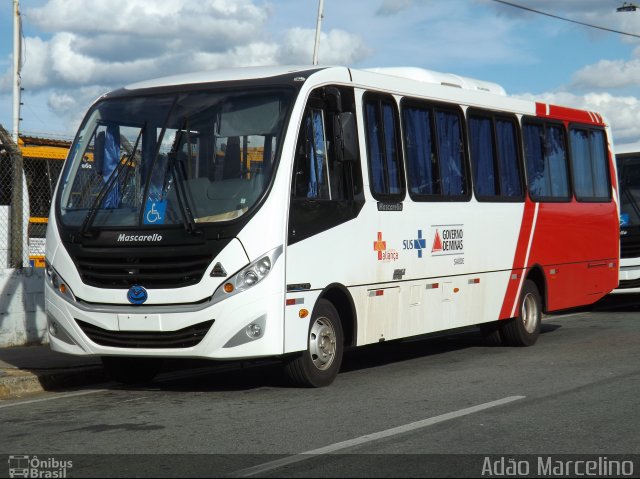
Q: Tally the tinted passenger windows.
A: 5